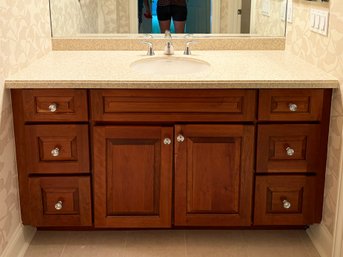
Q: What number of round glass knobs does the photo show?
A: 8